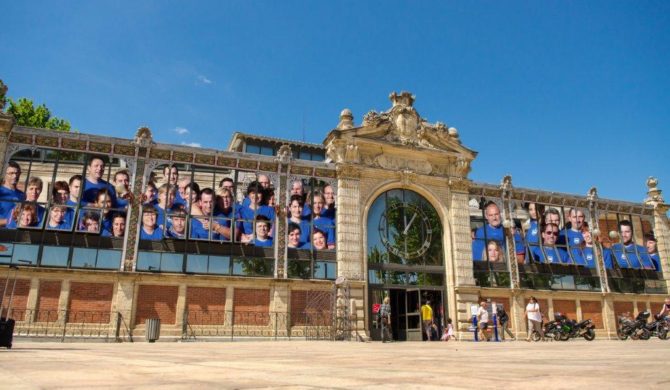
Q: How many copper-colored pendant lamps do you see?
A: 0